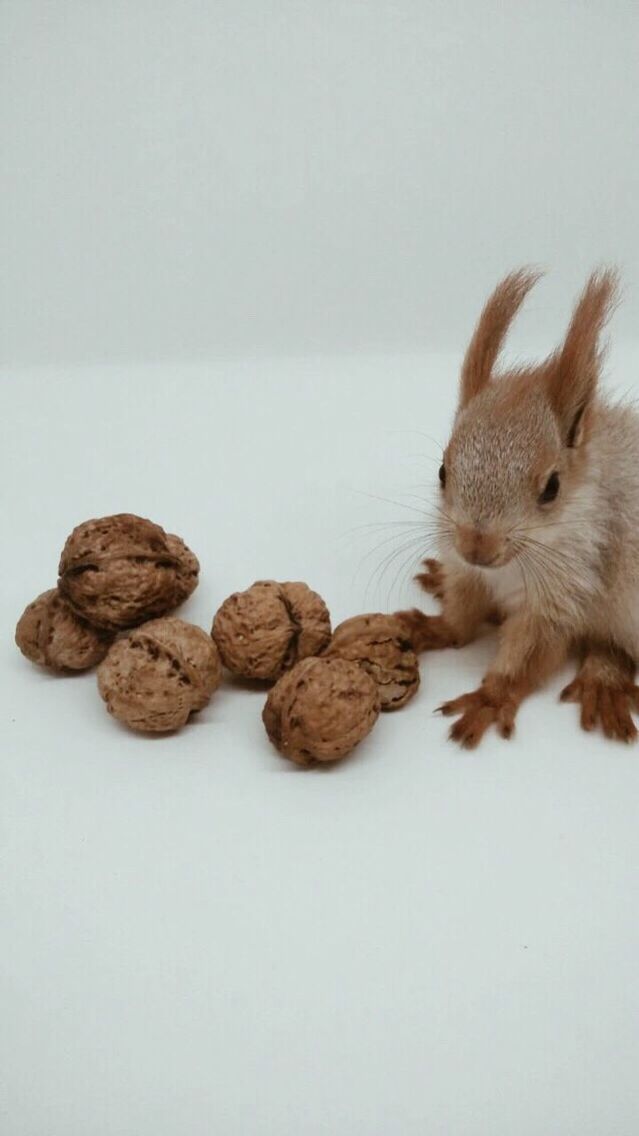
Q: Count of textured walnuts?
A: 7